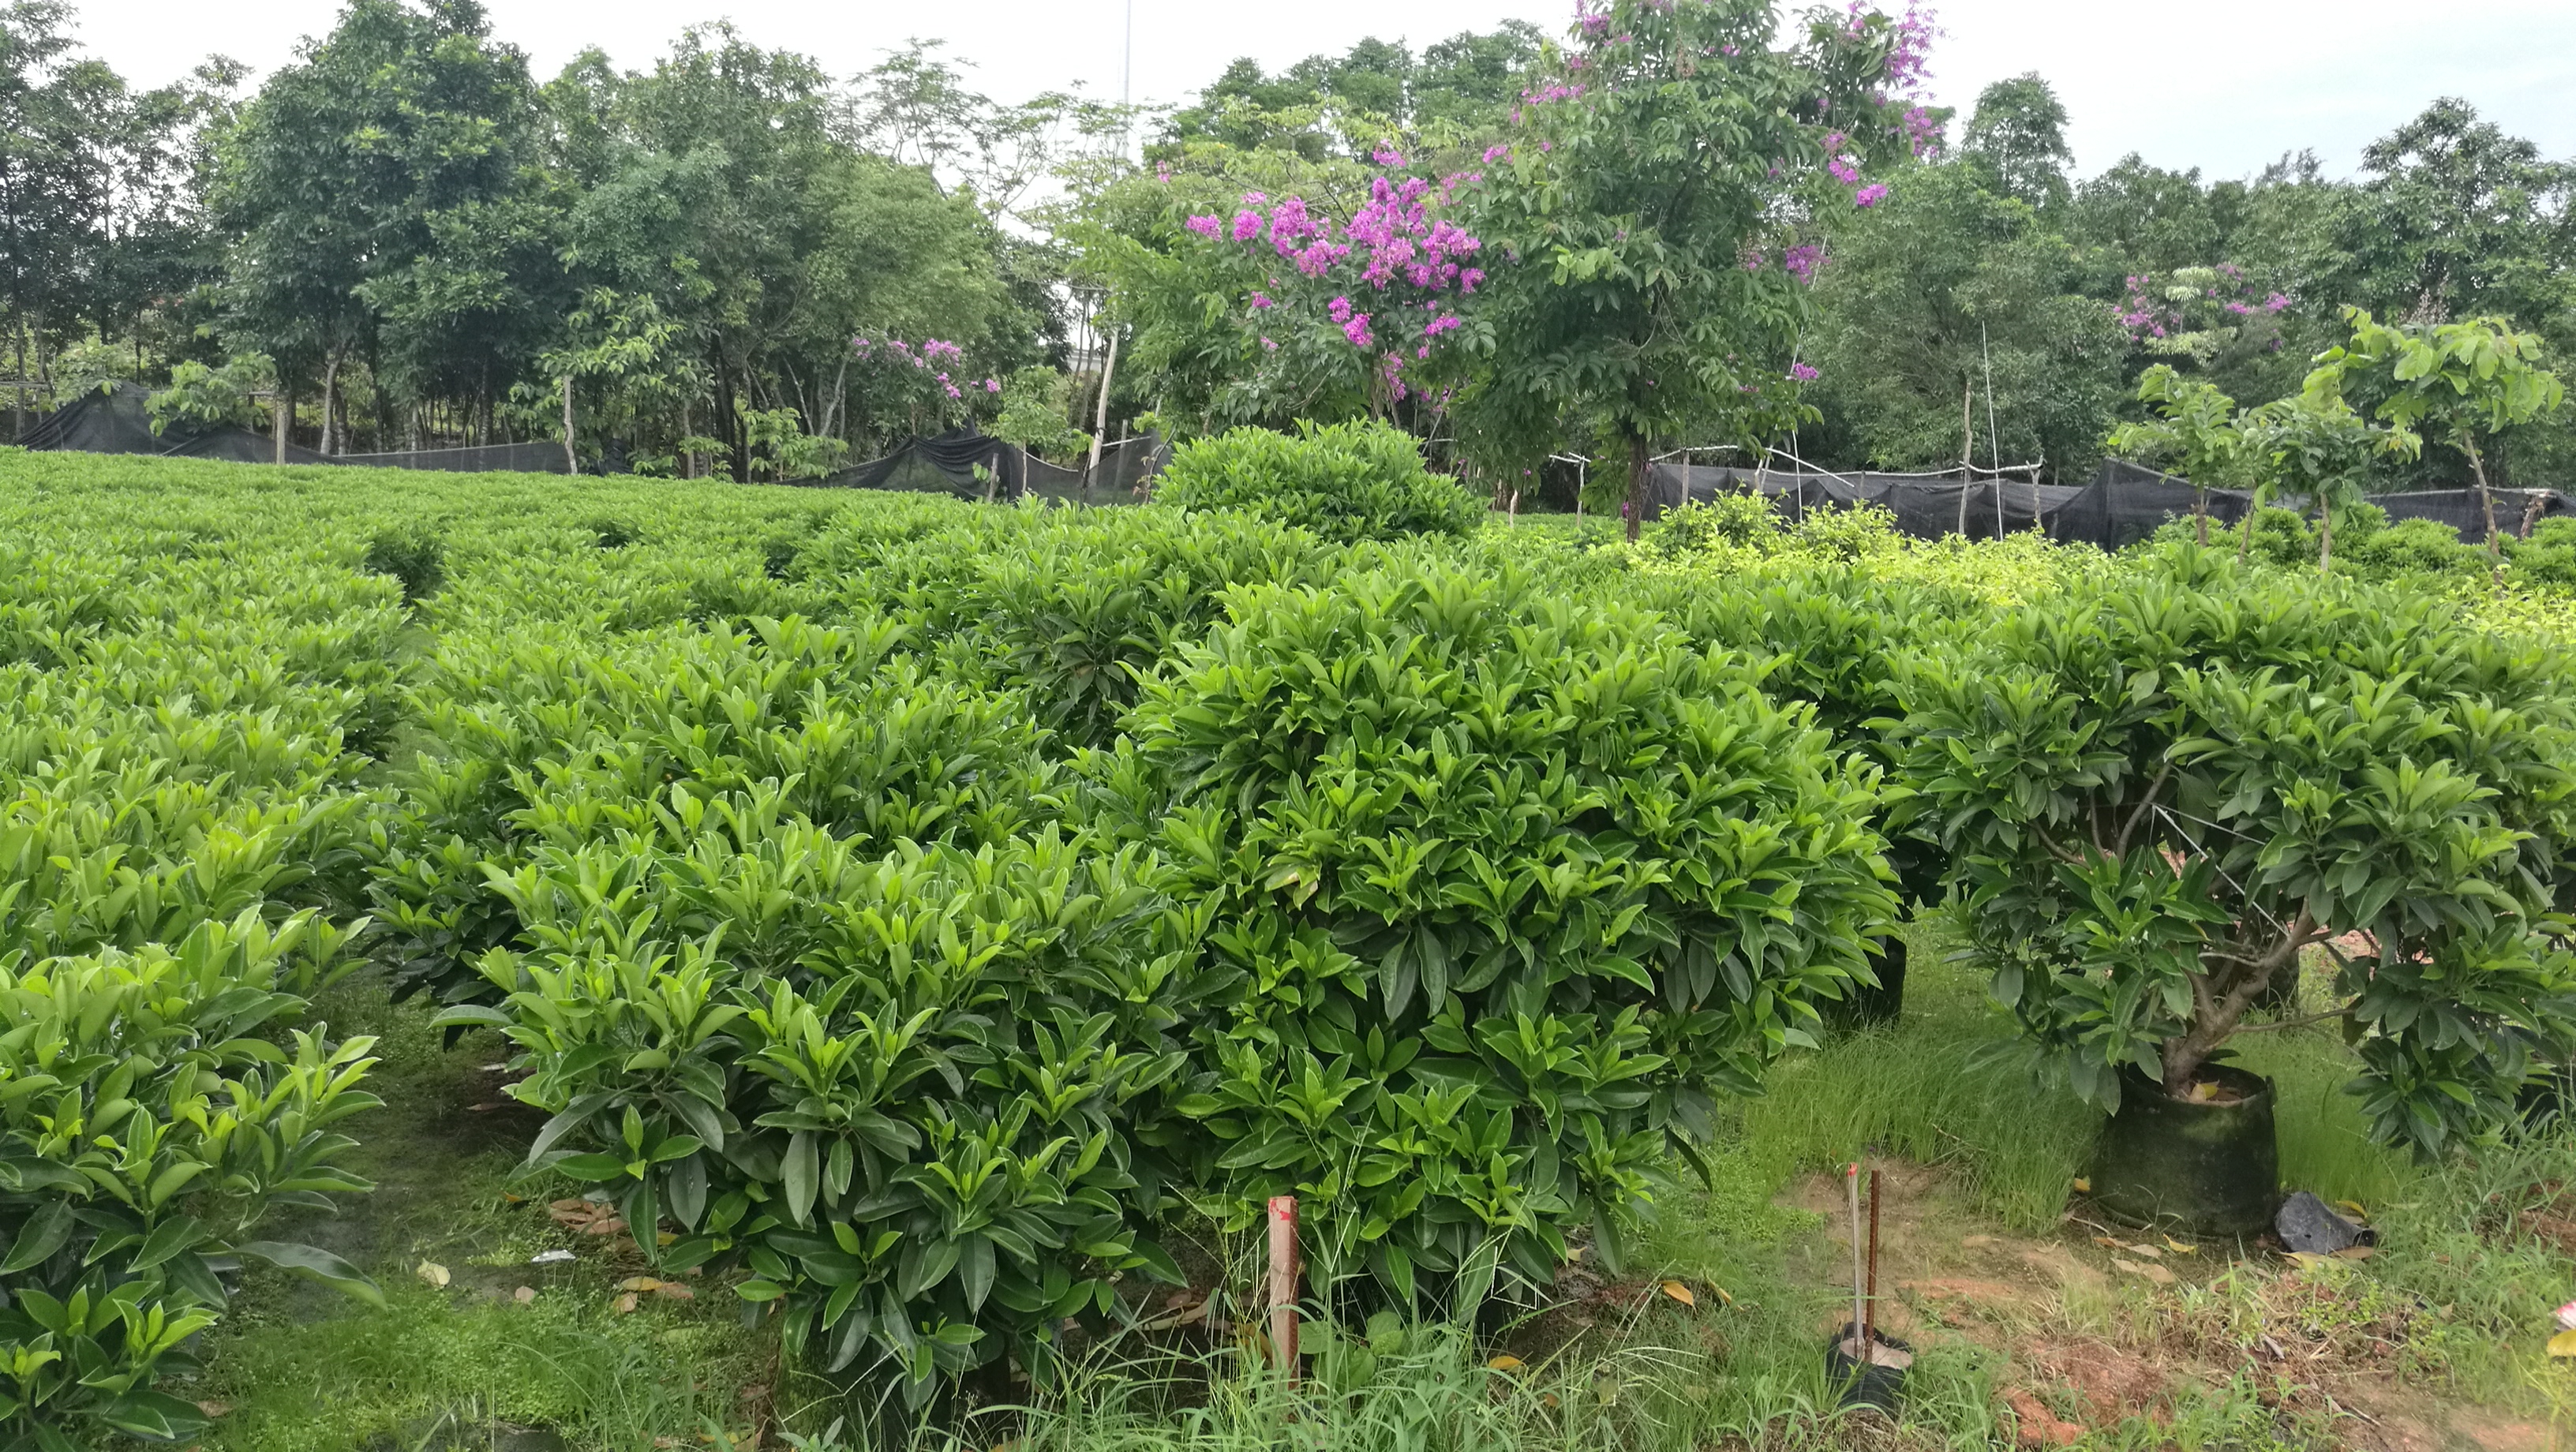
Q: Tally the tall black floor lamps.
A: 0